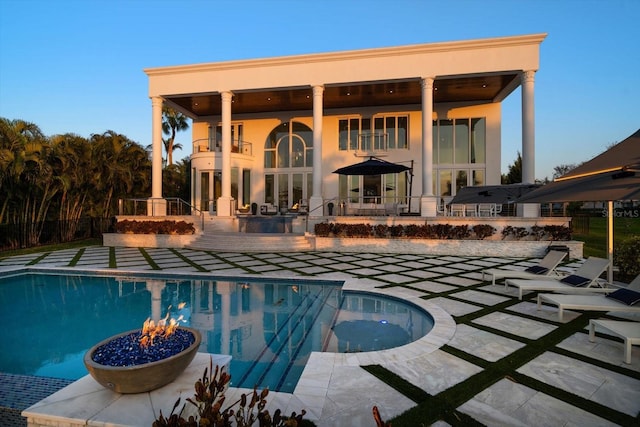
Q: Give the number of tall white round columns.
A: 5